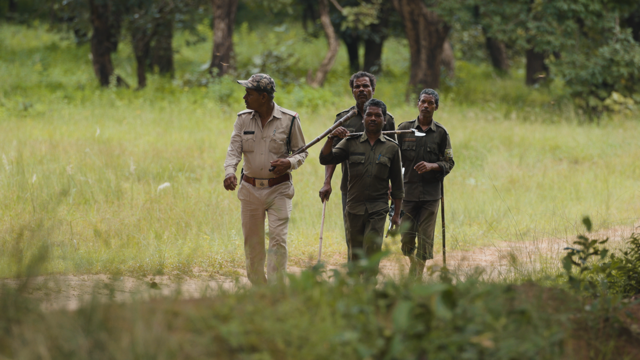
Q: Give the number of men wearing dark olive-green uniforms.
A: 3